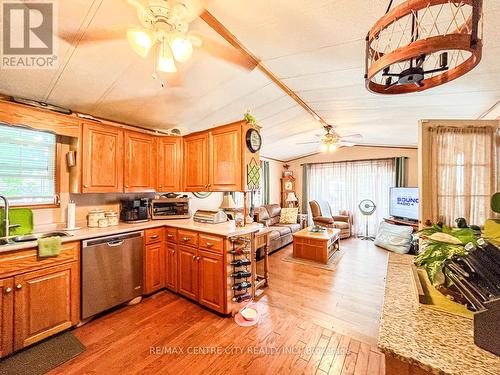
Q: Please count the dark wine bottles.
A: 4